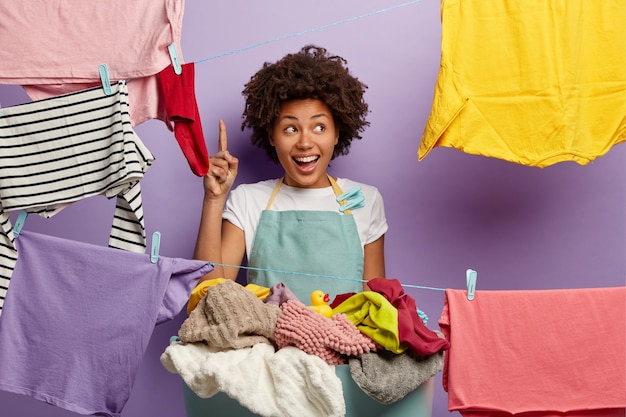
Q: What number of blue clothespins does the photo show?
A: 7